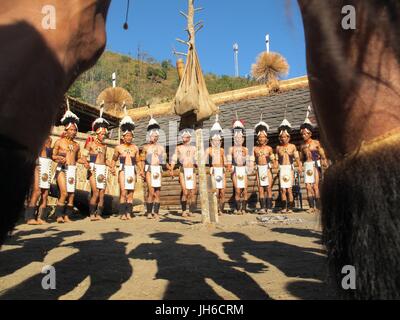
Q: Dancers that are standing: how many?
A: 11